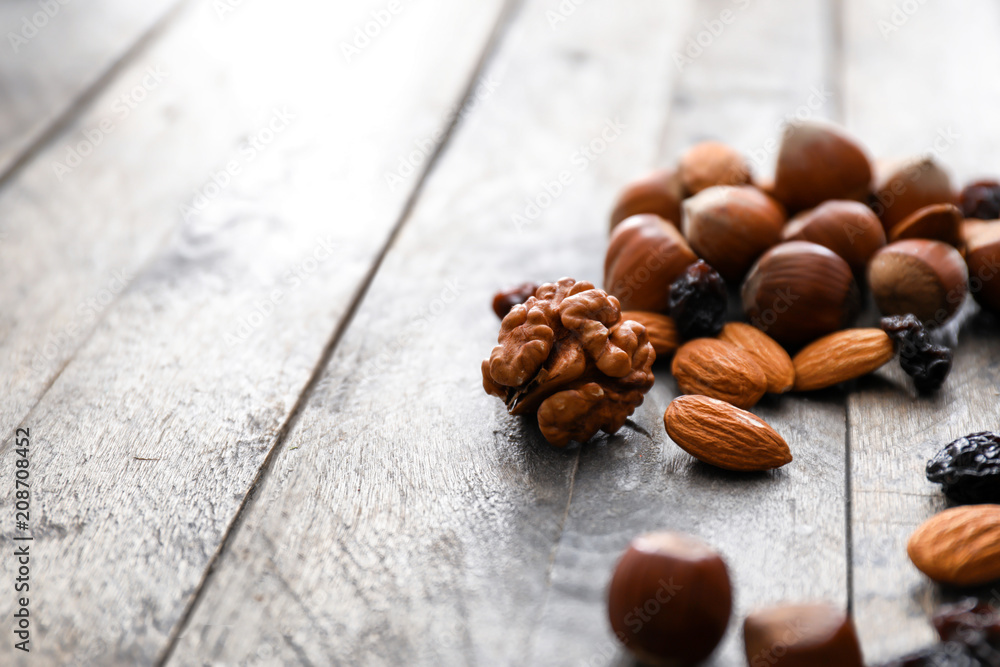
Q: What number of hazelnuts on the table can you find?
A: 12